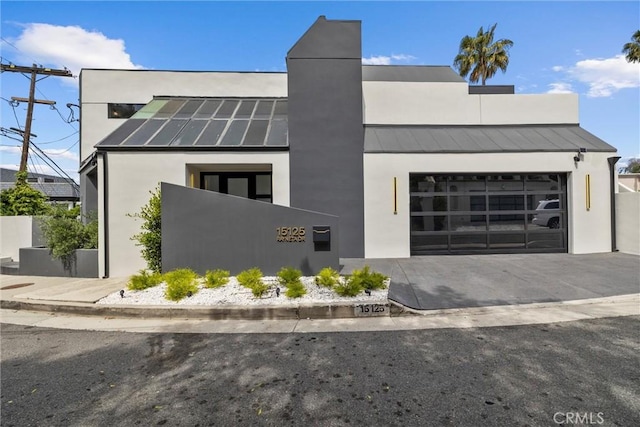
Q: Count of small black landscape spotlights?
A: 4